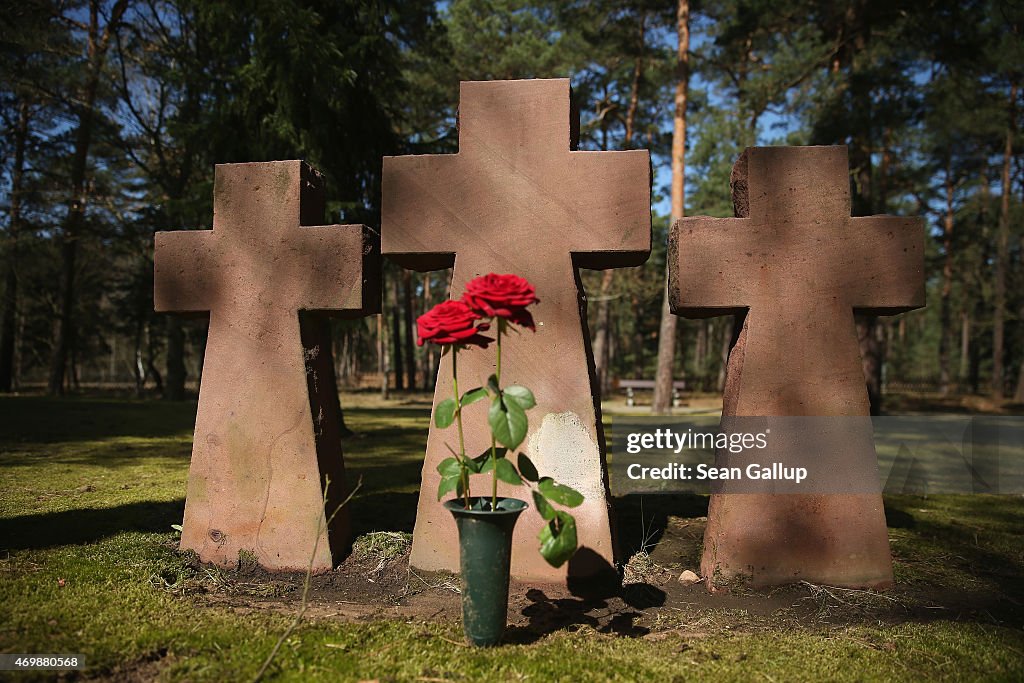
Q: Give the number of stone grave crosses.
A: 3